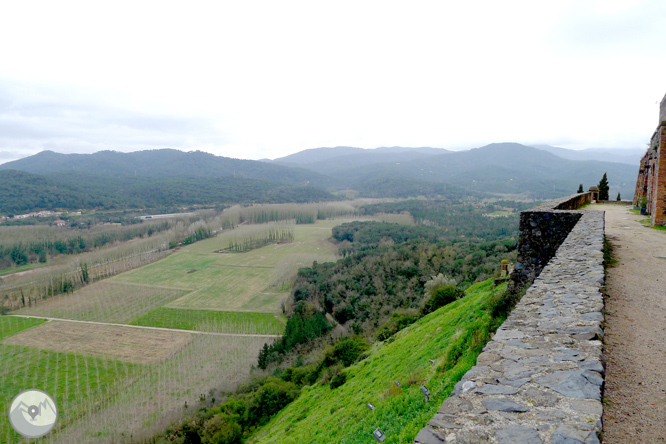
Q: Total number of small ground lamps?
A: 5